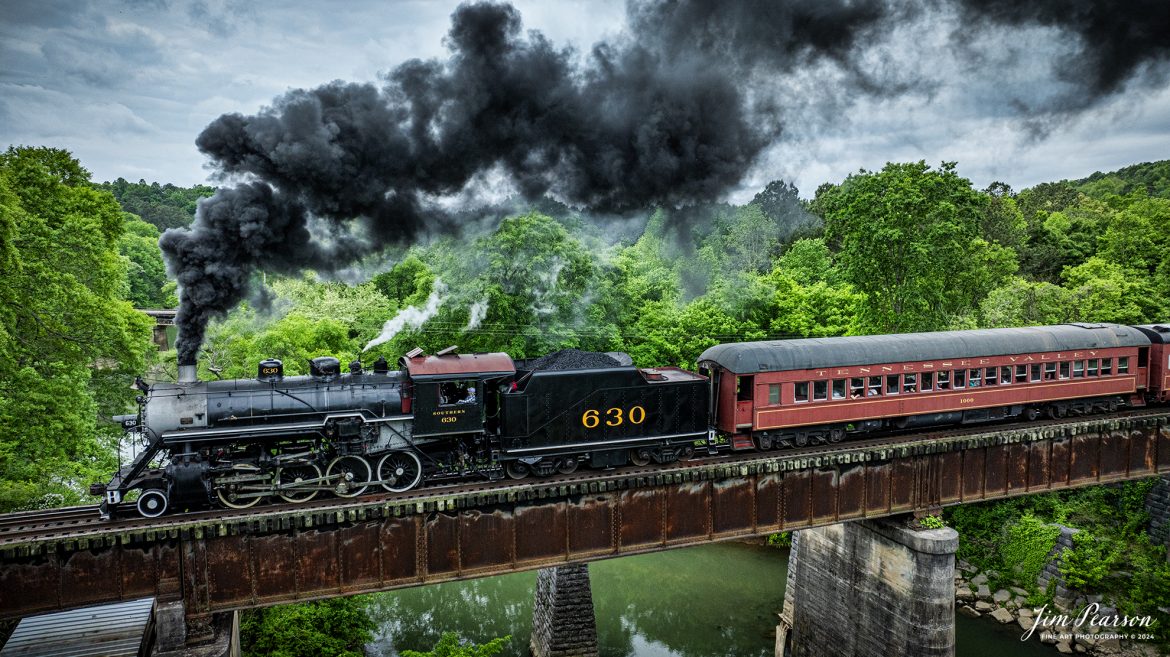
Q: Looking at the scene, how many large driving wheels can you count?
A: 4